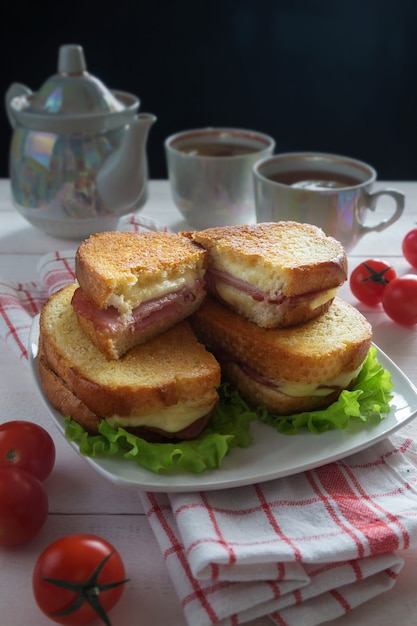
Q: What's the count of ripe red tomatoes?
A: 6